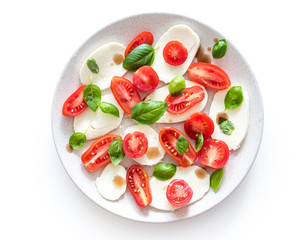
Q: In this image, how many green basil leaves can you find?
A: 15